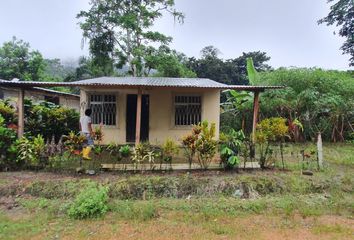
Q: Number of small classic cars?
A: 0